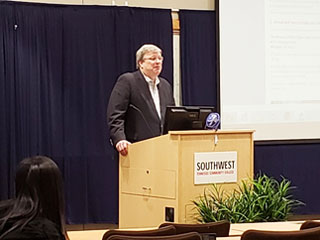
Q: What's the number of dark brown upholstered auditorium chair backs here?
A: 5